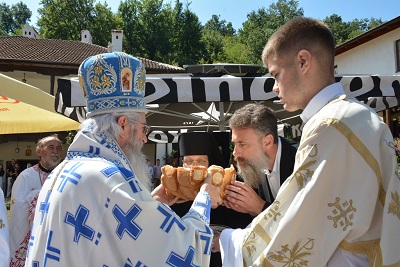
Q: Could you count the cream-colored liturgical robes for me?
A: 1